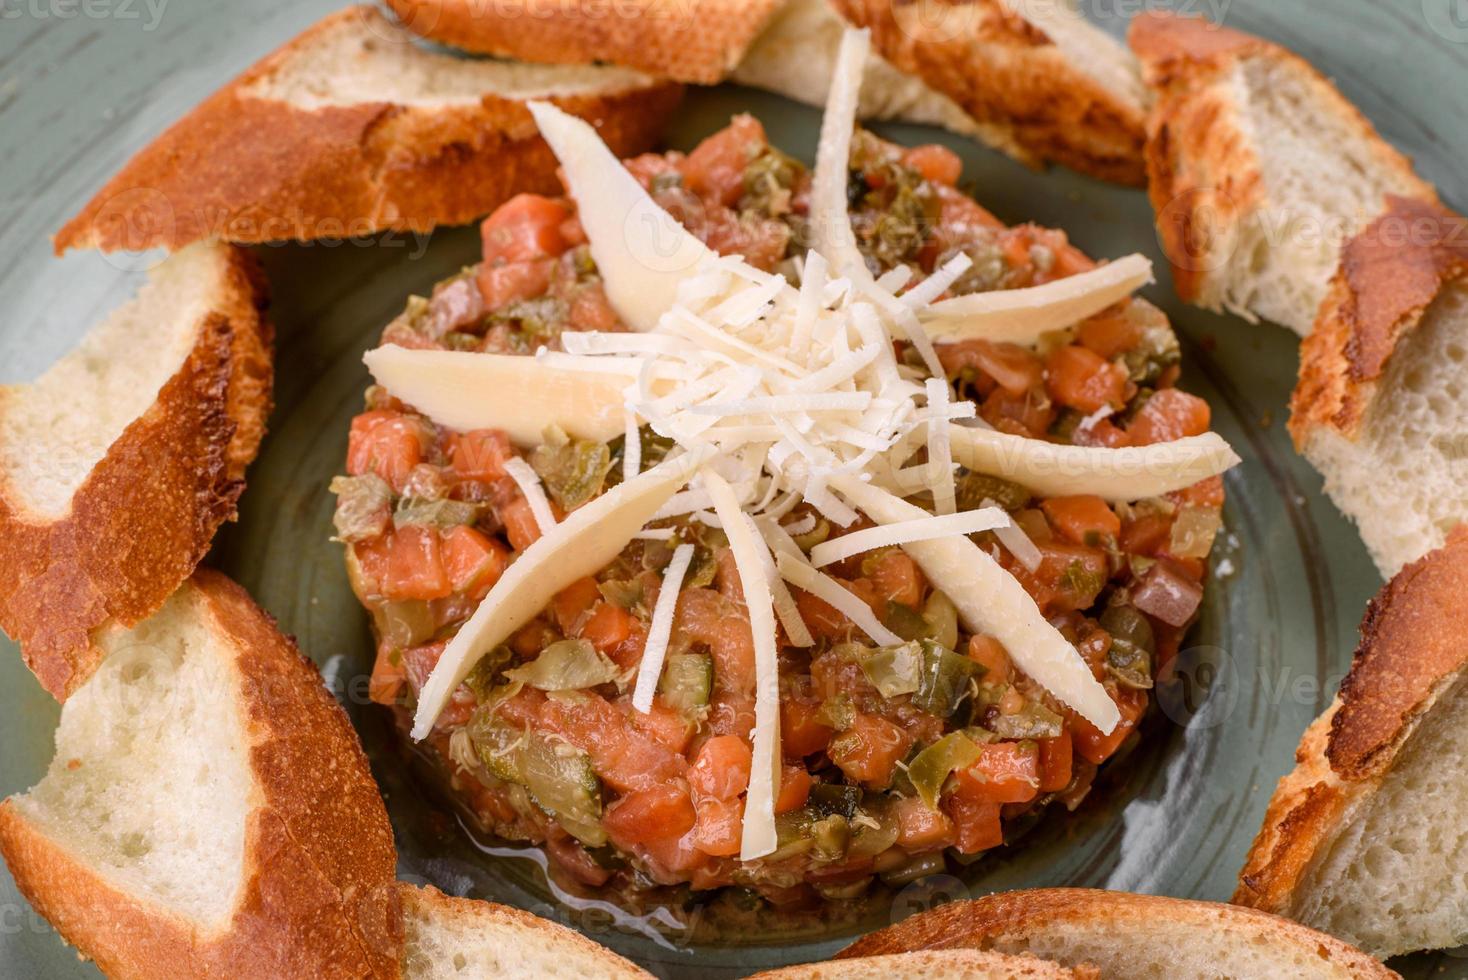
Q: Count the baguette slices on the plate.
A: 11